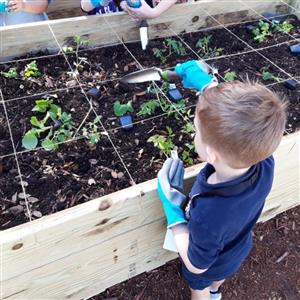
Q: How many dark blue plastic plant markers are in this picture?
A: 5